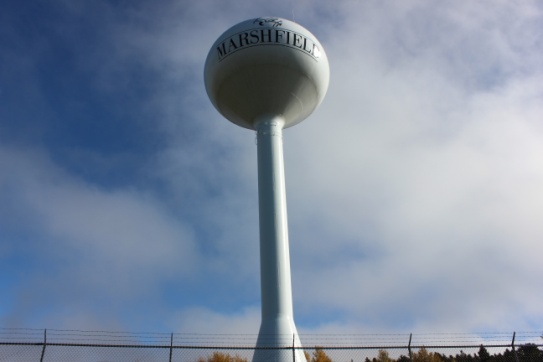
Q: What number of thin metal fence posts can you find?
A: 5